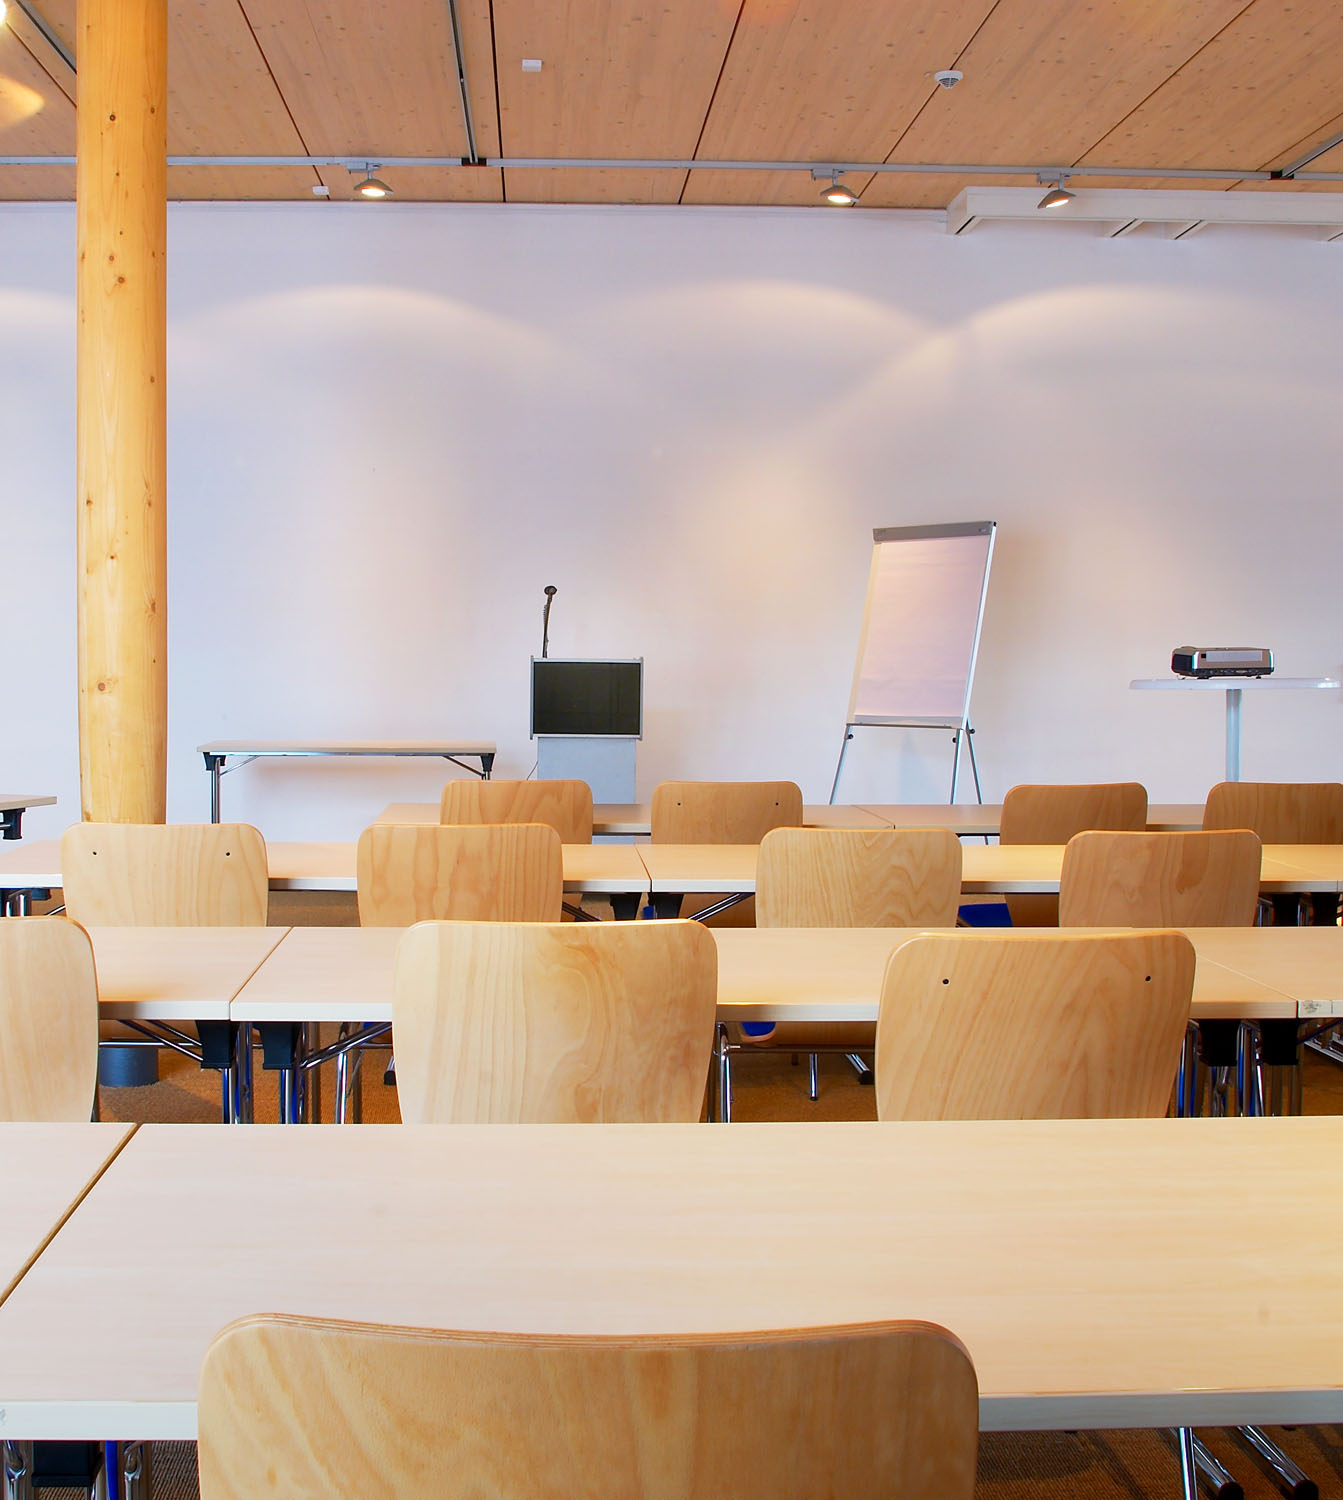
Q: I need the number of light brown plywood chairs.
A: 12